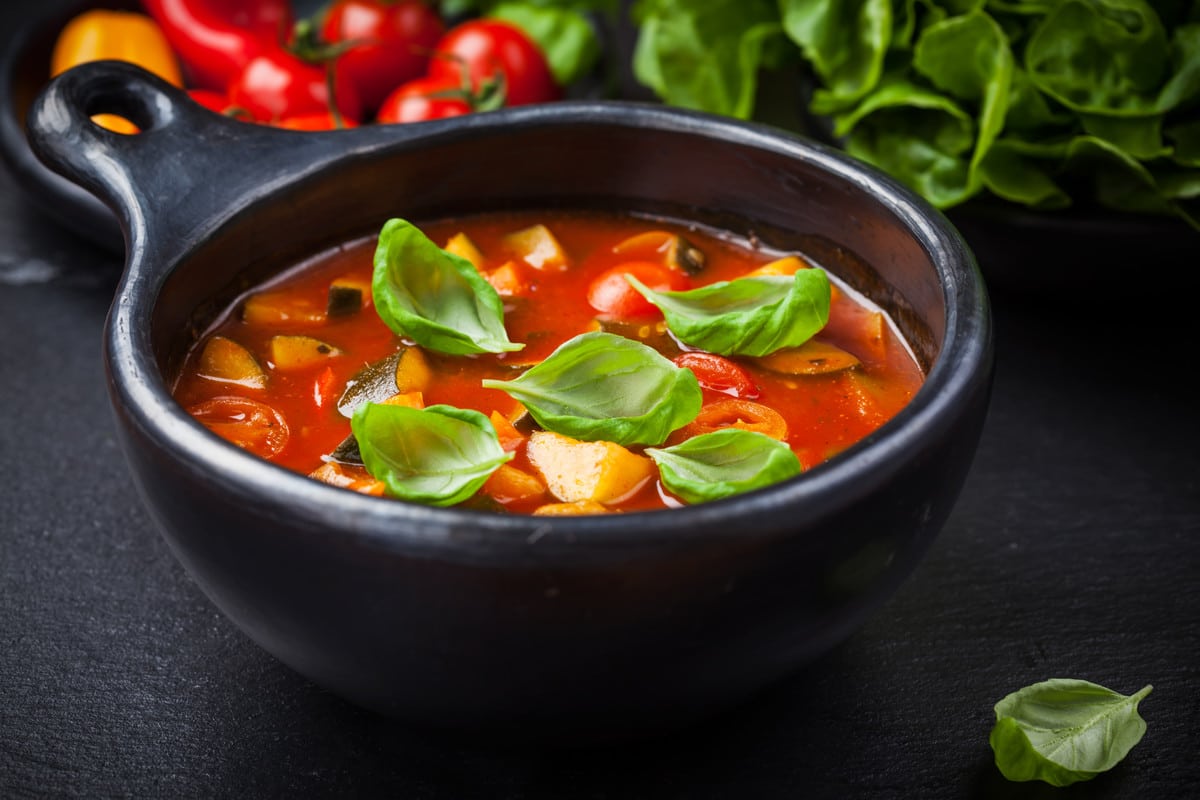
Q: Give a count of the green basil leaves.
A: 6